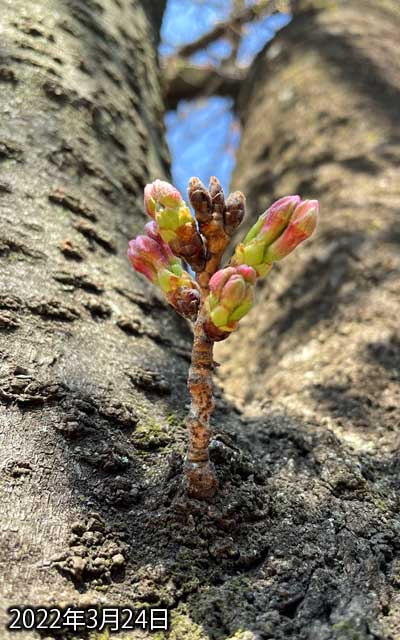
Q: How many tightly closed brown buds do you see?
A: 3